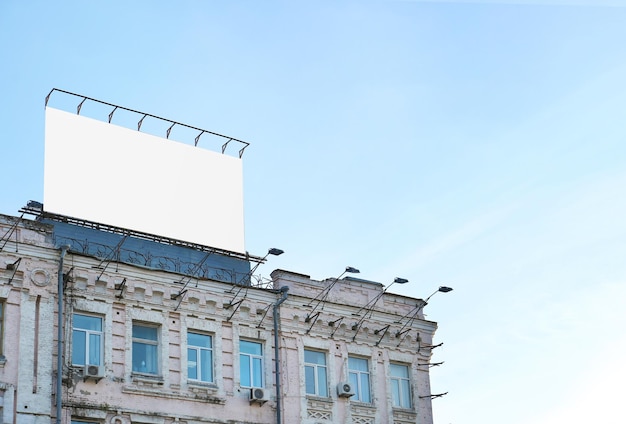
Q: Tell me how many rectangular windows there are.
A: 7